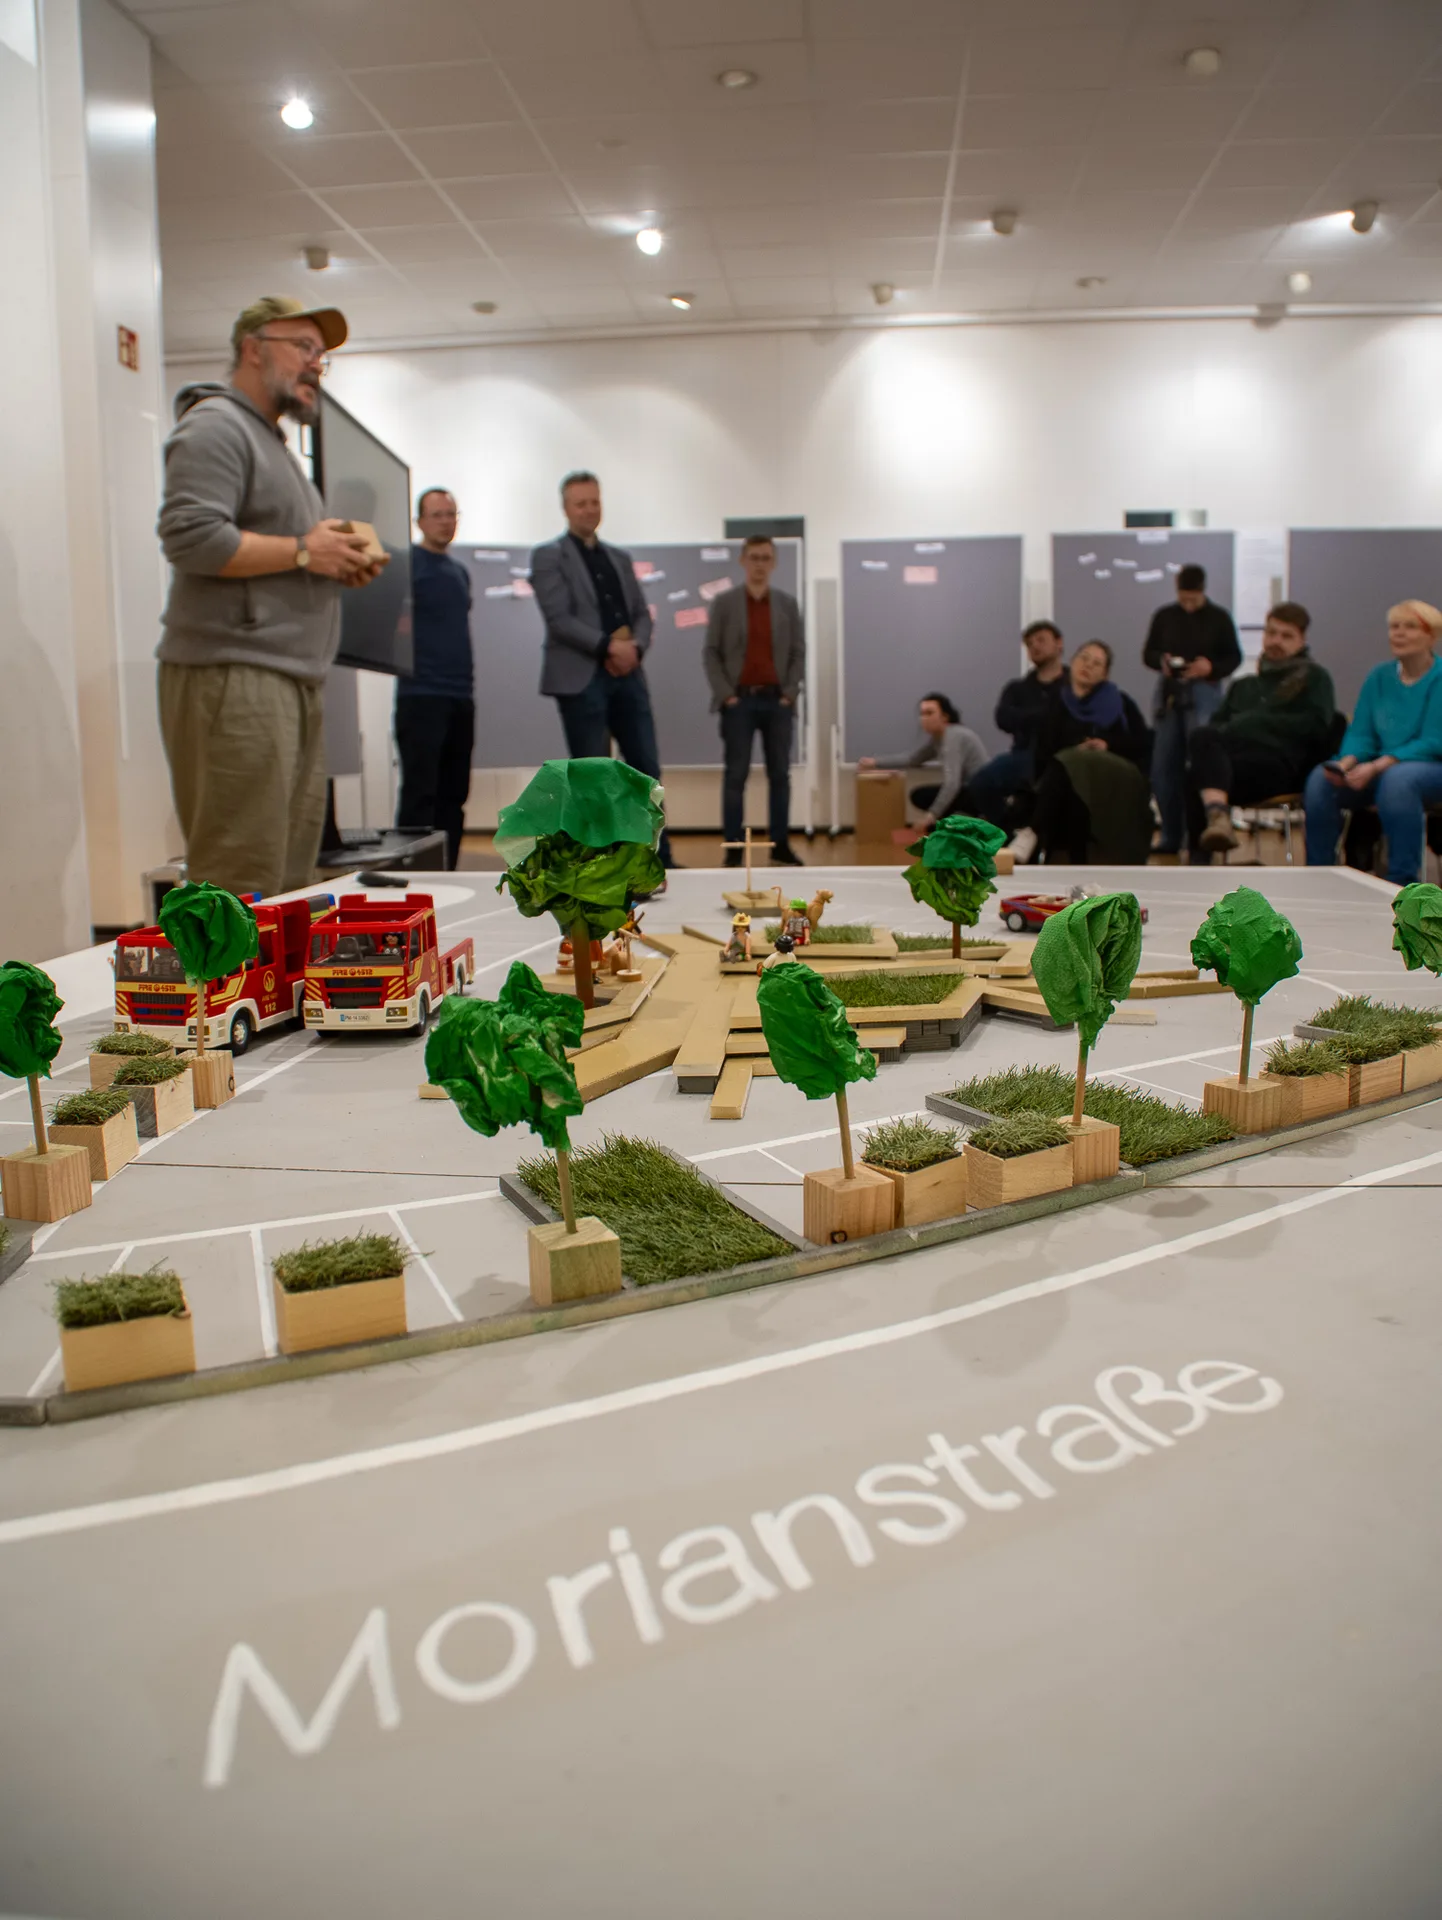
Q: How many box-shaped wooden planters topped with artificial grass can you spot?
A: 10